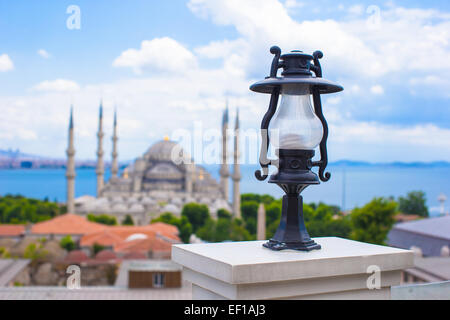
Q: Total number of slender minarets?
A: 5